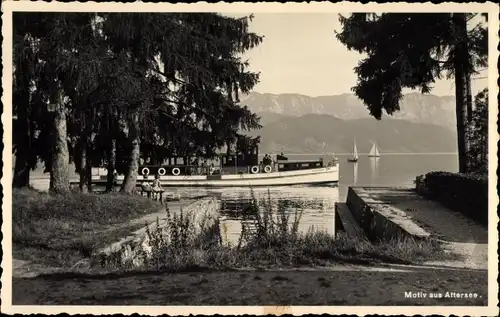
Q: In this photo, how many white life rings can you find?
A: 5